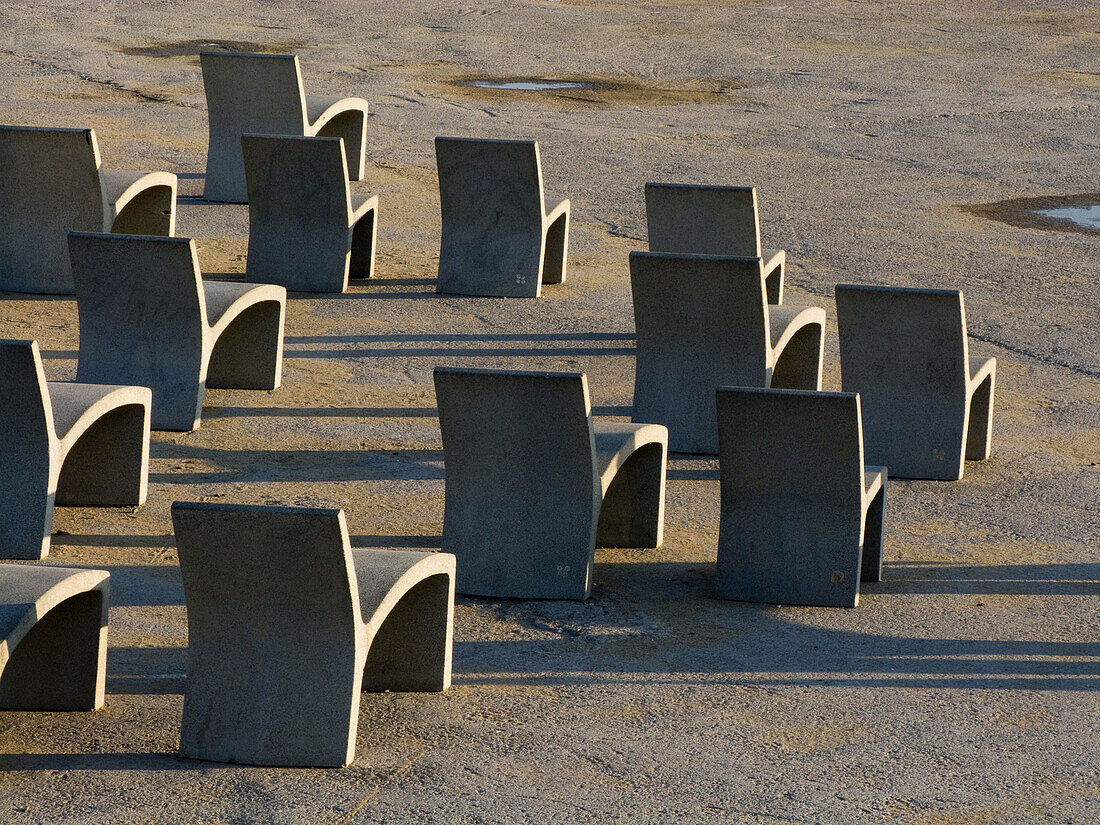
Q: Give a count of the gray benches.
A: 13